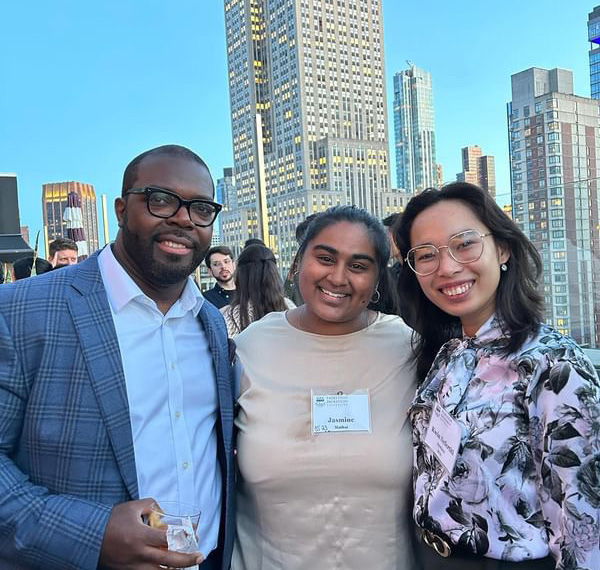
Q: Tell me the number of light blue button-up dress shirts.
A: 1